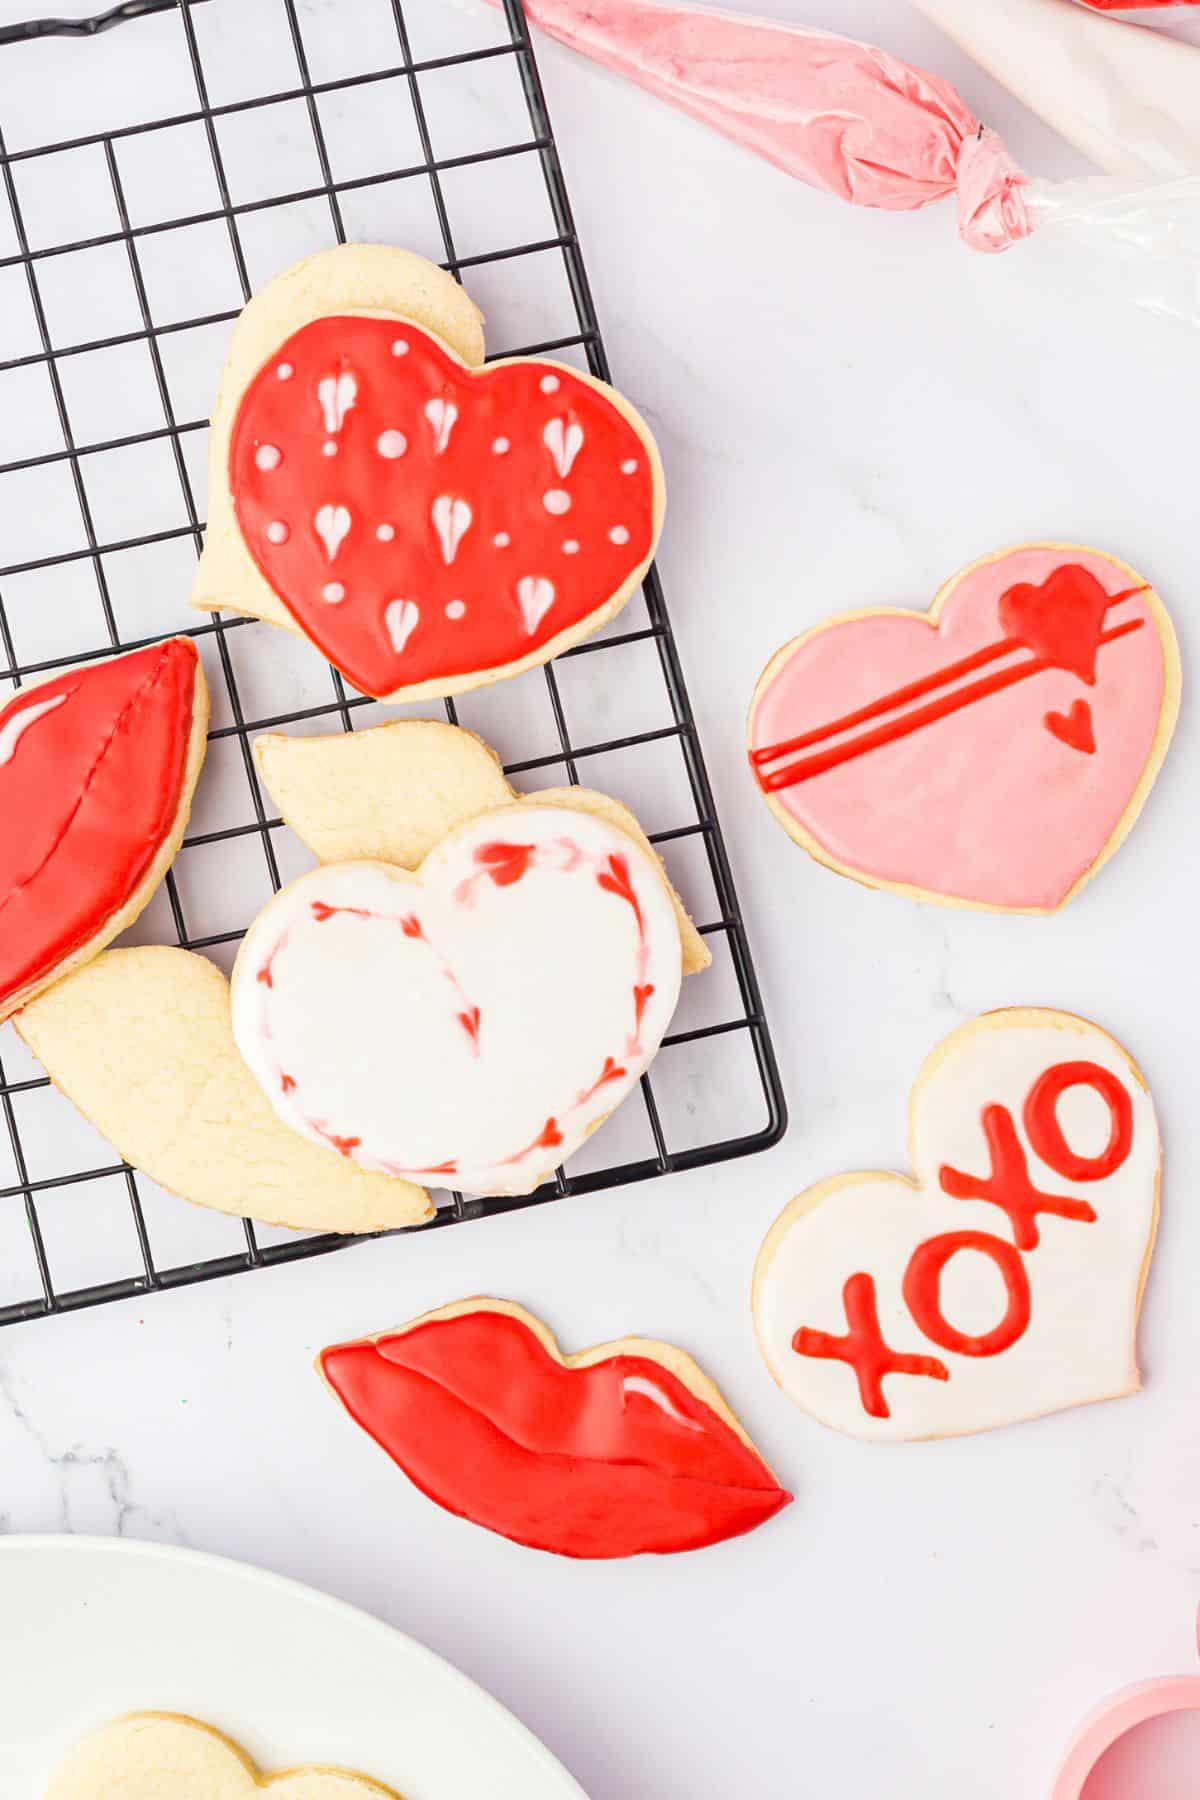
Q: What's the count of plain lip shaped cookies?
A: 2